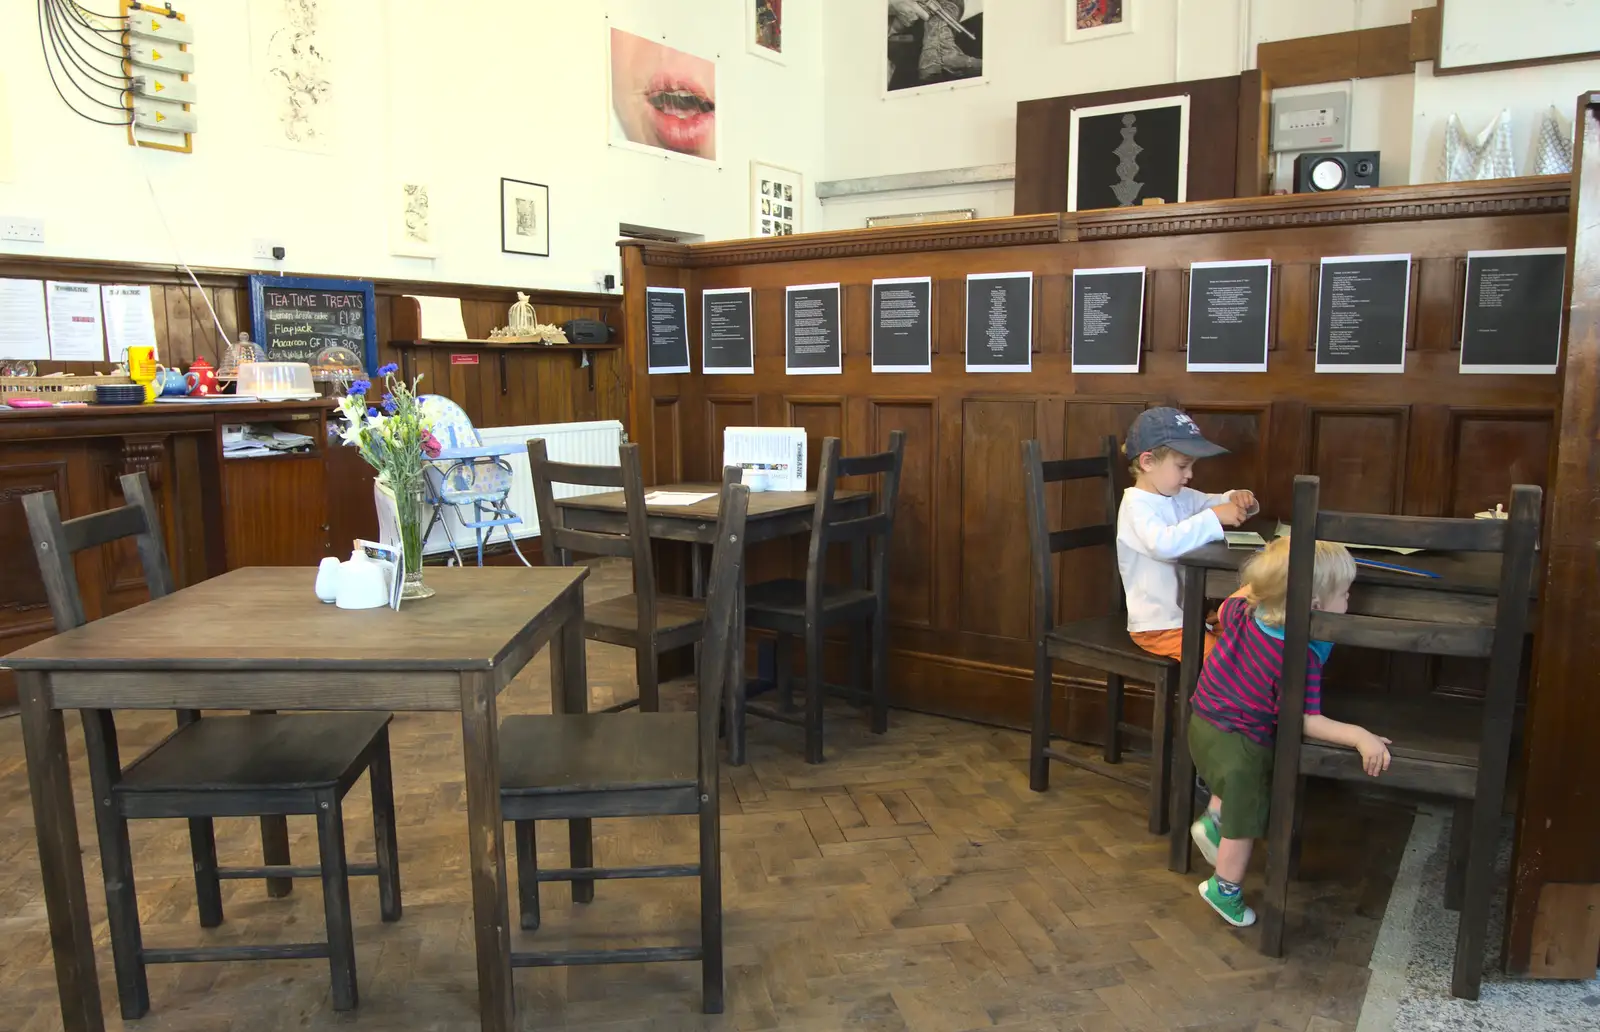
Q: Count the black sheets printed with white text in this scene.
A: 9